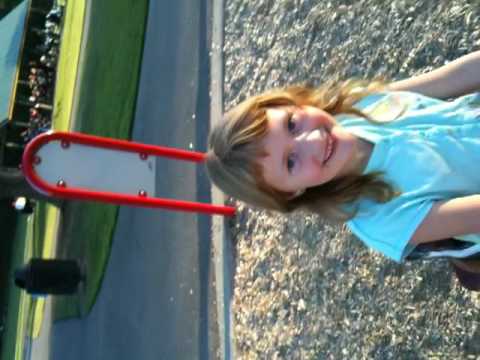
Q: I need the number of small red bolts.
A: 5